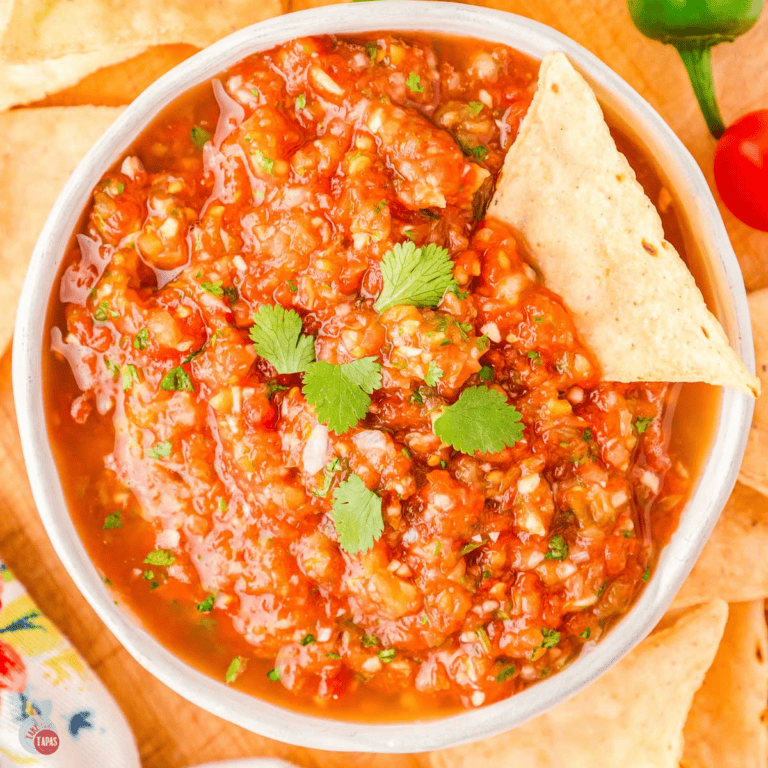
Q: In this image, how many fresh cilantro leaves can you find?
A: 5